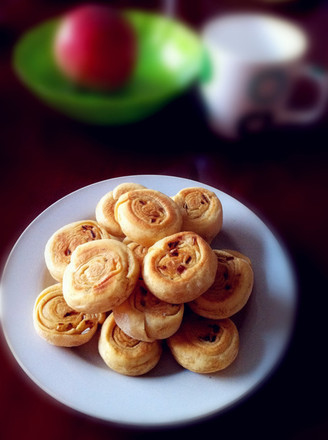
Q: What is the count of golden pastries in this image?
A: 12